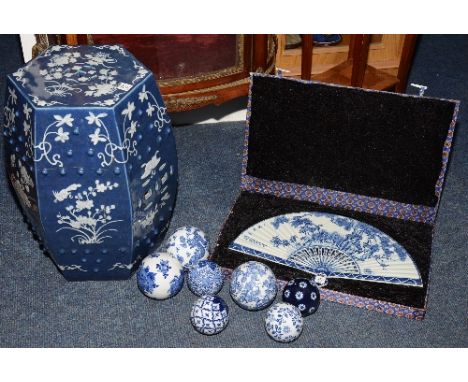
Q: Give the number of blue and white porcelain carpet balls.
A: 7